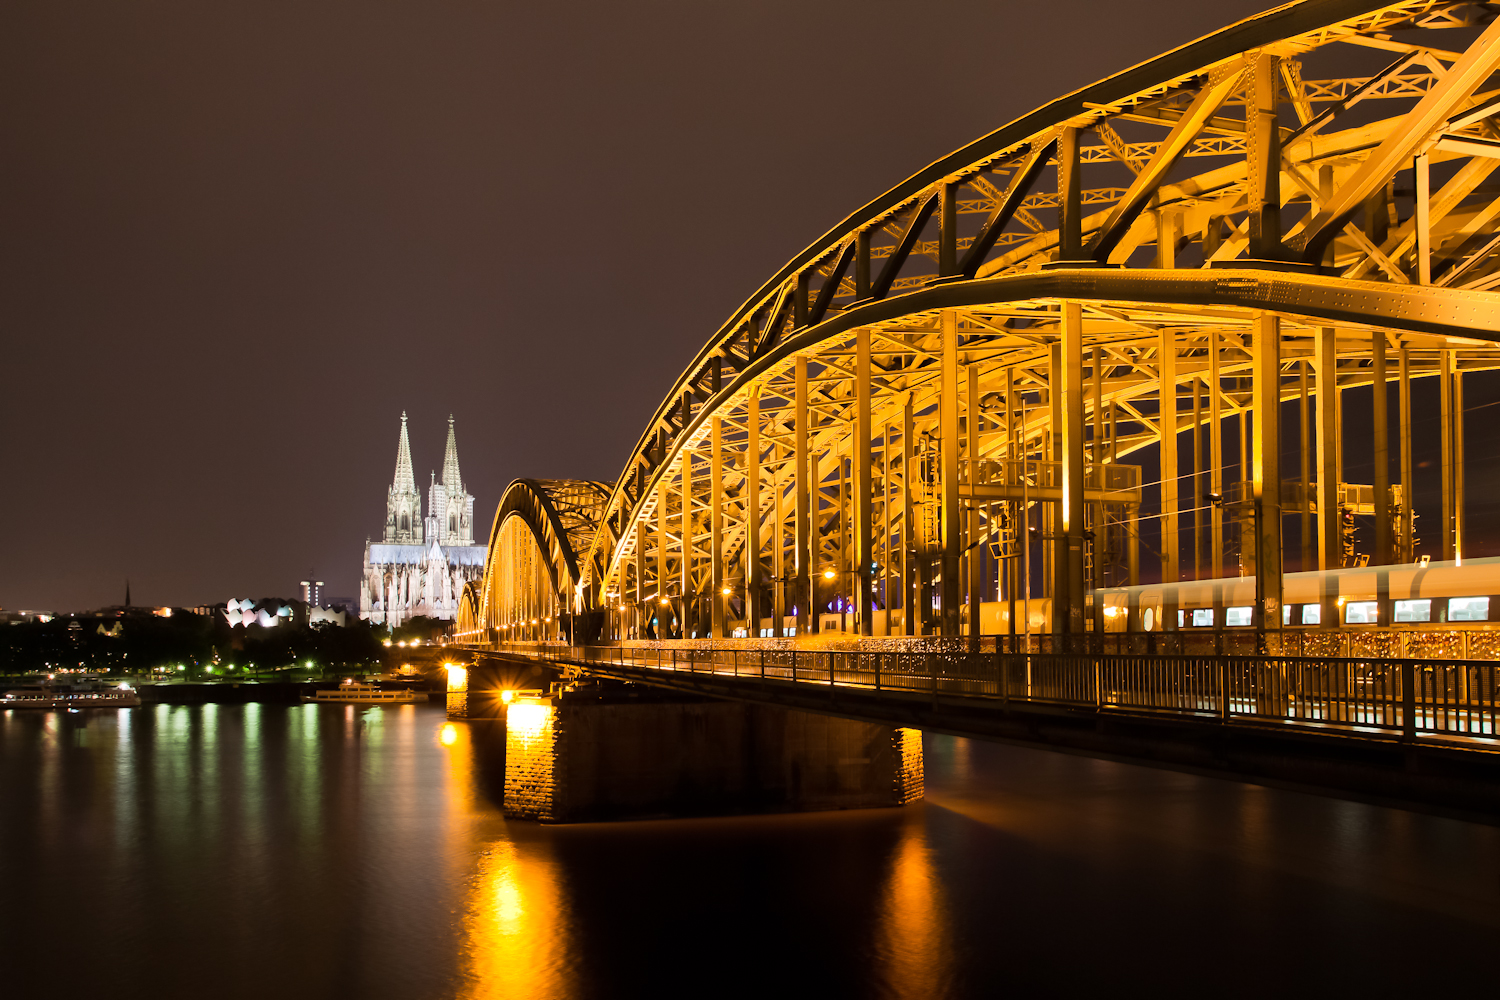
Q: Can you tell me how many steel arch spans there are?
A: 3